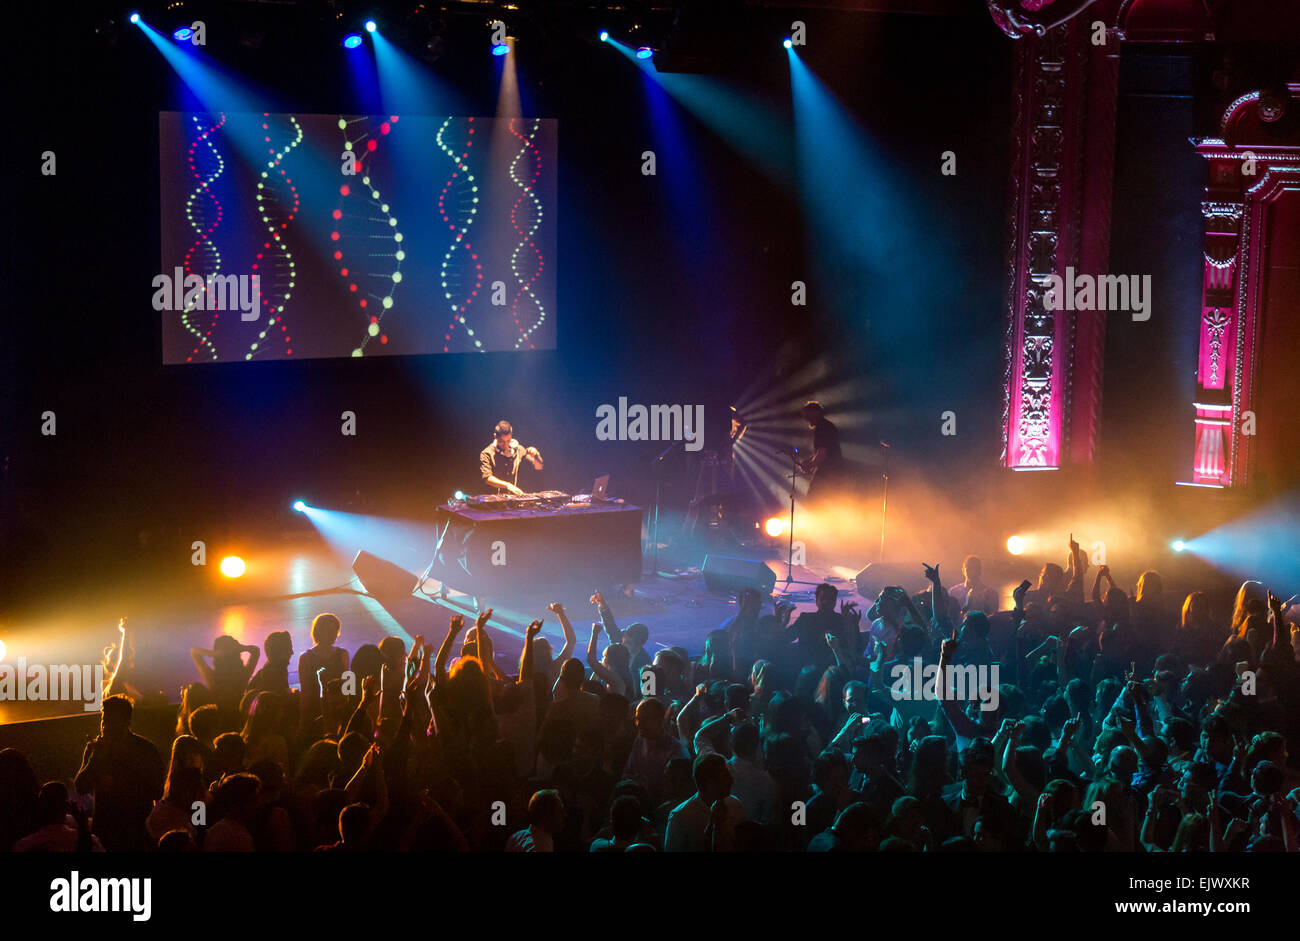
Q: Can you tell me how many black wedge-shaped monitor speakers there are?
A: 3